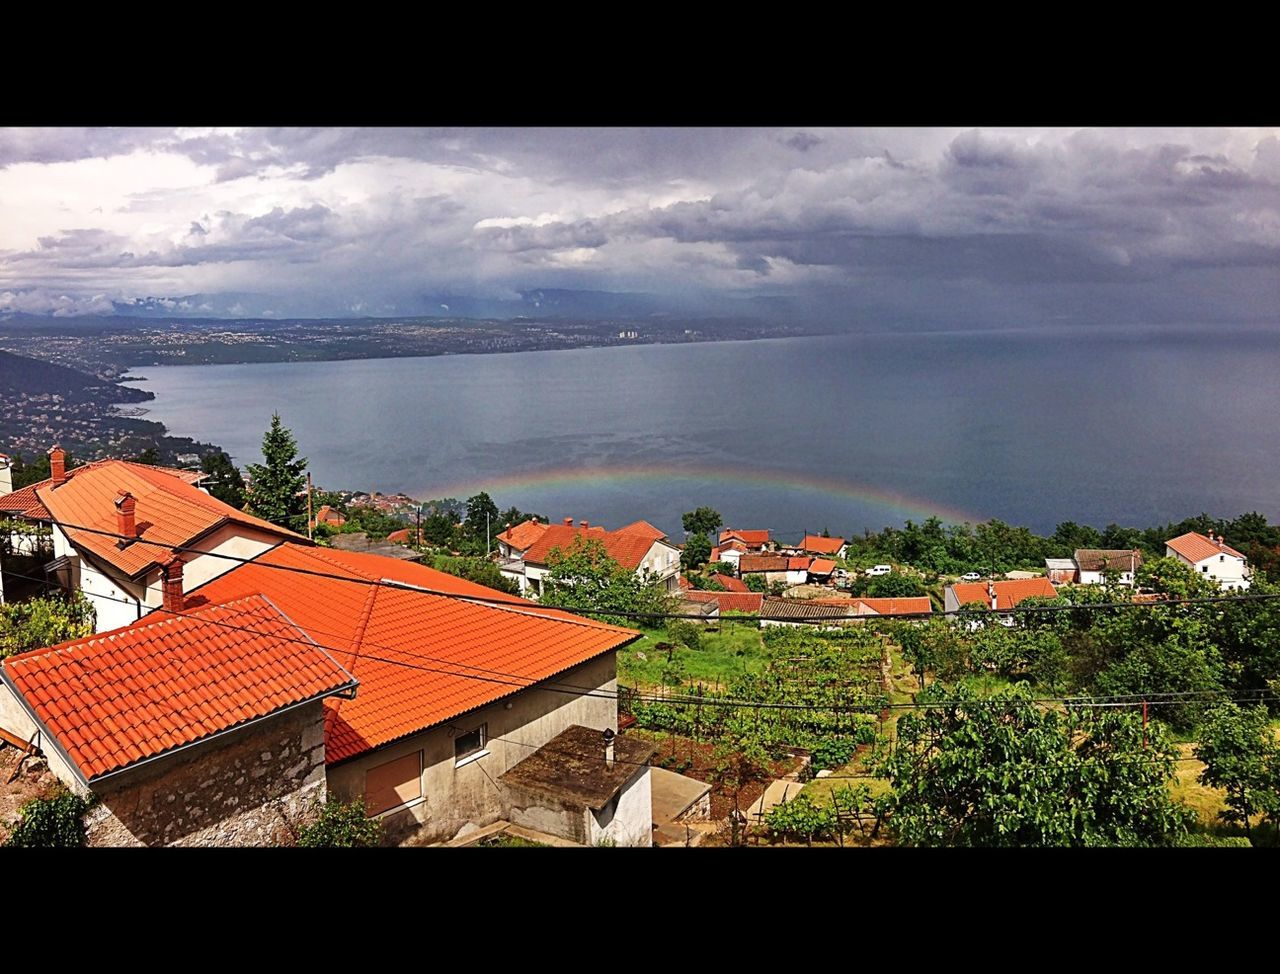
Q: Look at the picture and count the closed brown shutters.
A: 1